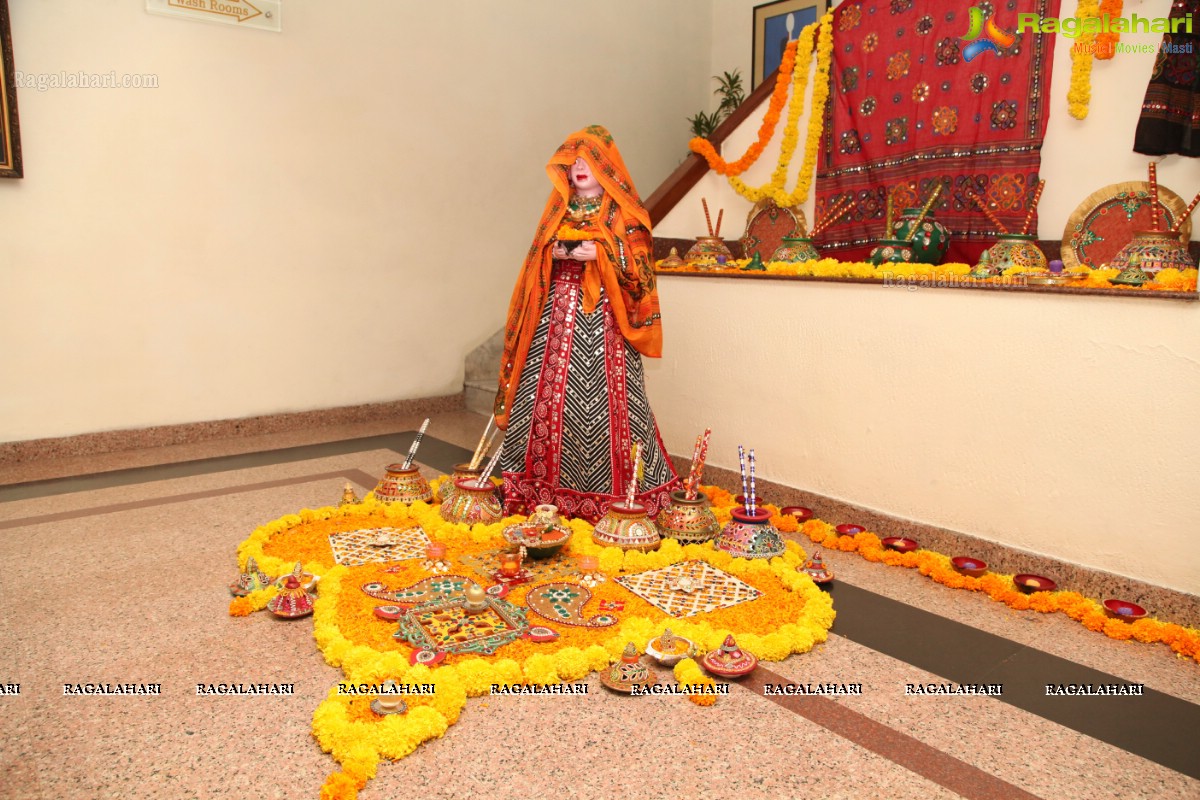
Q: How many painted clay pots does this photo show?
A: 12